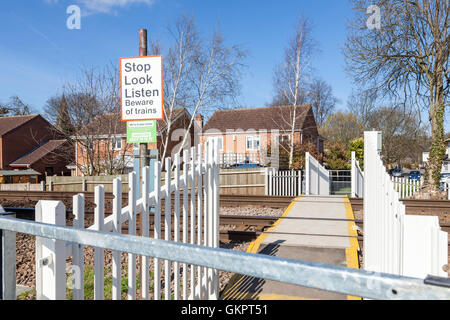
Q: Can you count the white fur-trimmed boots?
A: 0